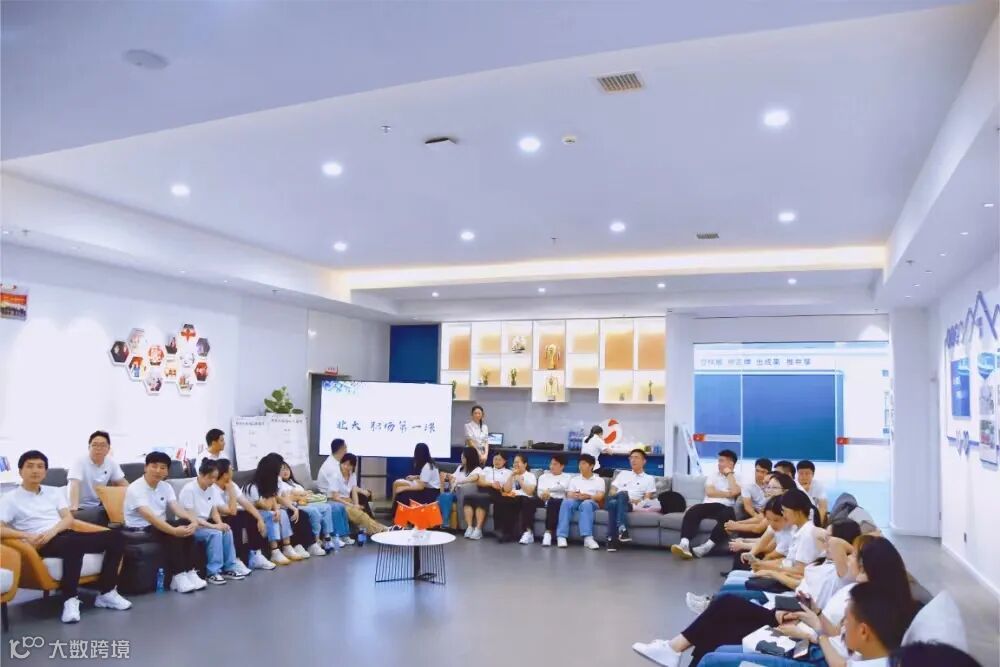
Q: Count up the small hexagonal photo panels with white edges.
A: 12